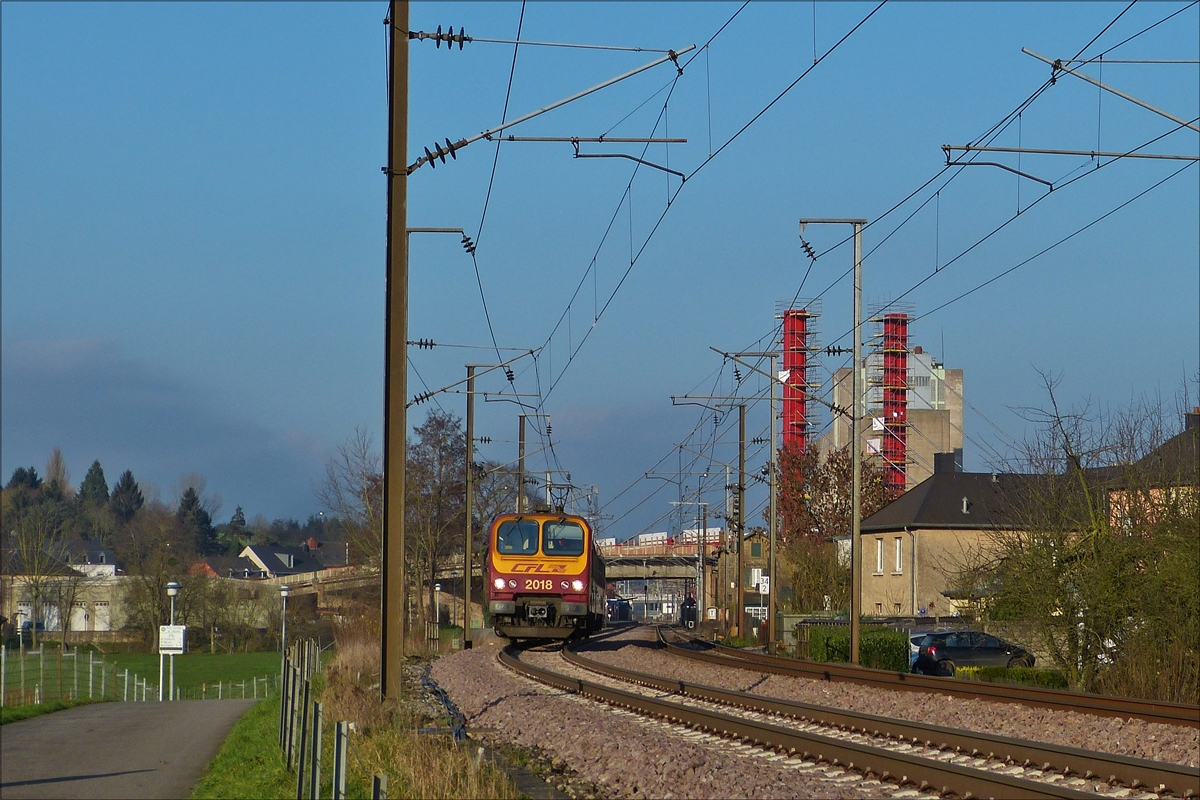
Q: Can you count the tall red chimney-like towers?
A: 2